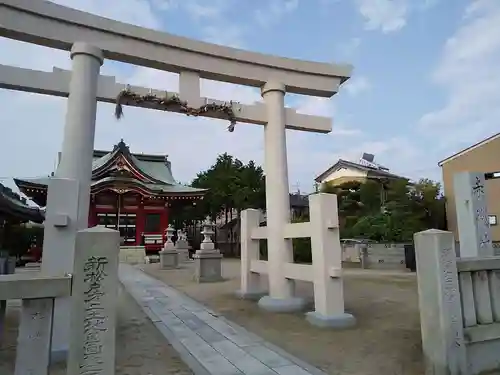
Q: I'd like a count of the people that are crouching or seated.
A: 0